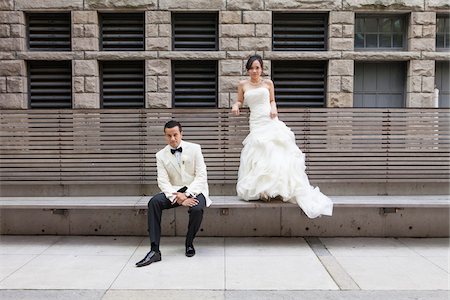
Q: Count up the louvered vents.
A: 8